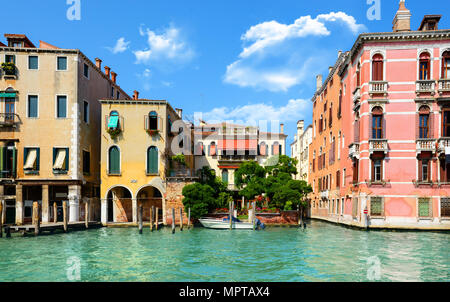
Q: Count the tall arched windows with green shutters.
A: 2